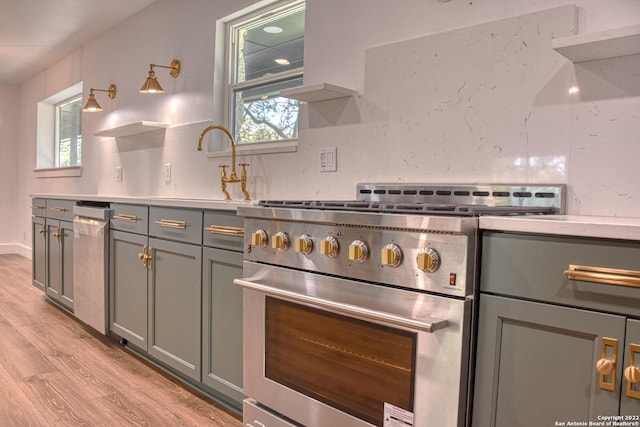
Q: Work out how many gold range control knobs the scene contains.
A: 7